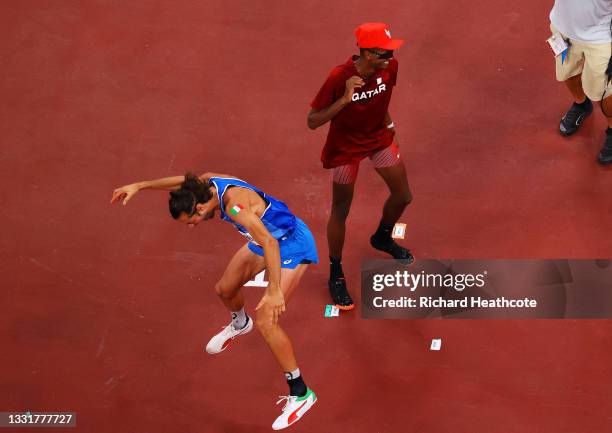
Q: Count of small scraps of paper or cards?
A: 3